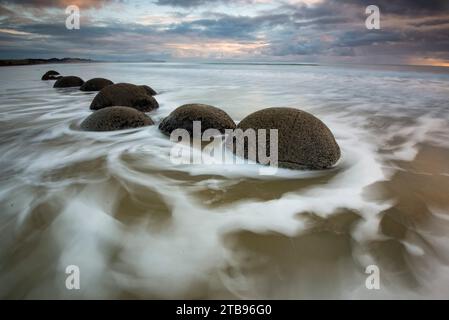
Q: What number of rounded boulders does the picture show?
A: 8